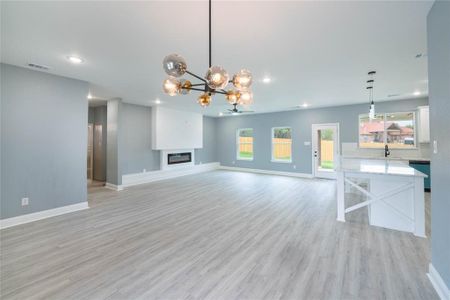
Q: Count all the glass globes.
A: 8